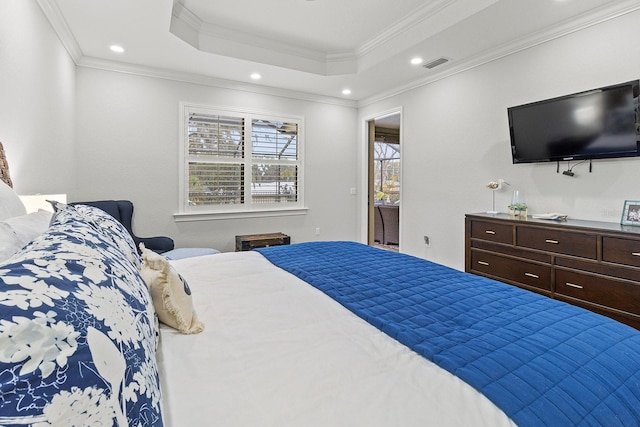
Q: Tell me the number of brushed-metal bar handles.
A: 6